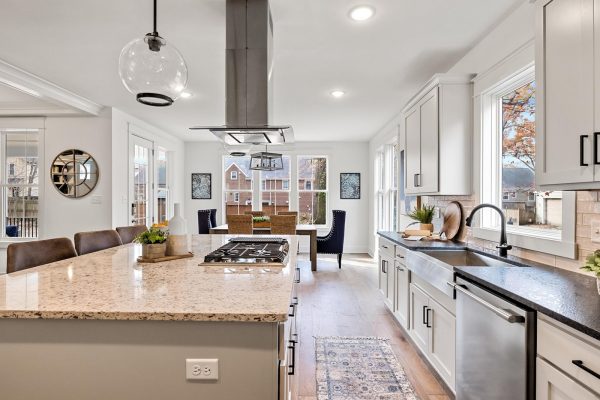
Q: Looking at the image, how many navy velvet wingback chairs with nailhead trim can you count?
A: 2